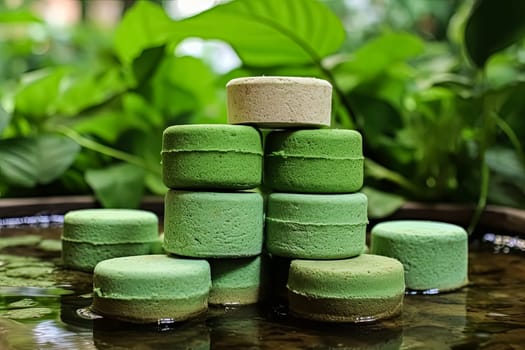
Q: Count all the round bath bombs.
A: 10